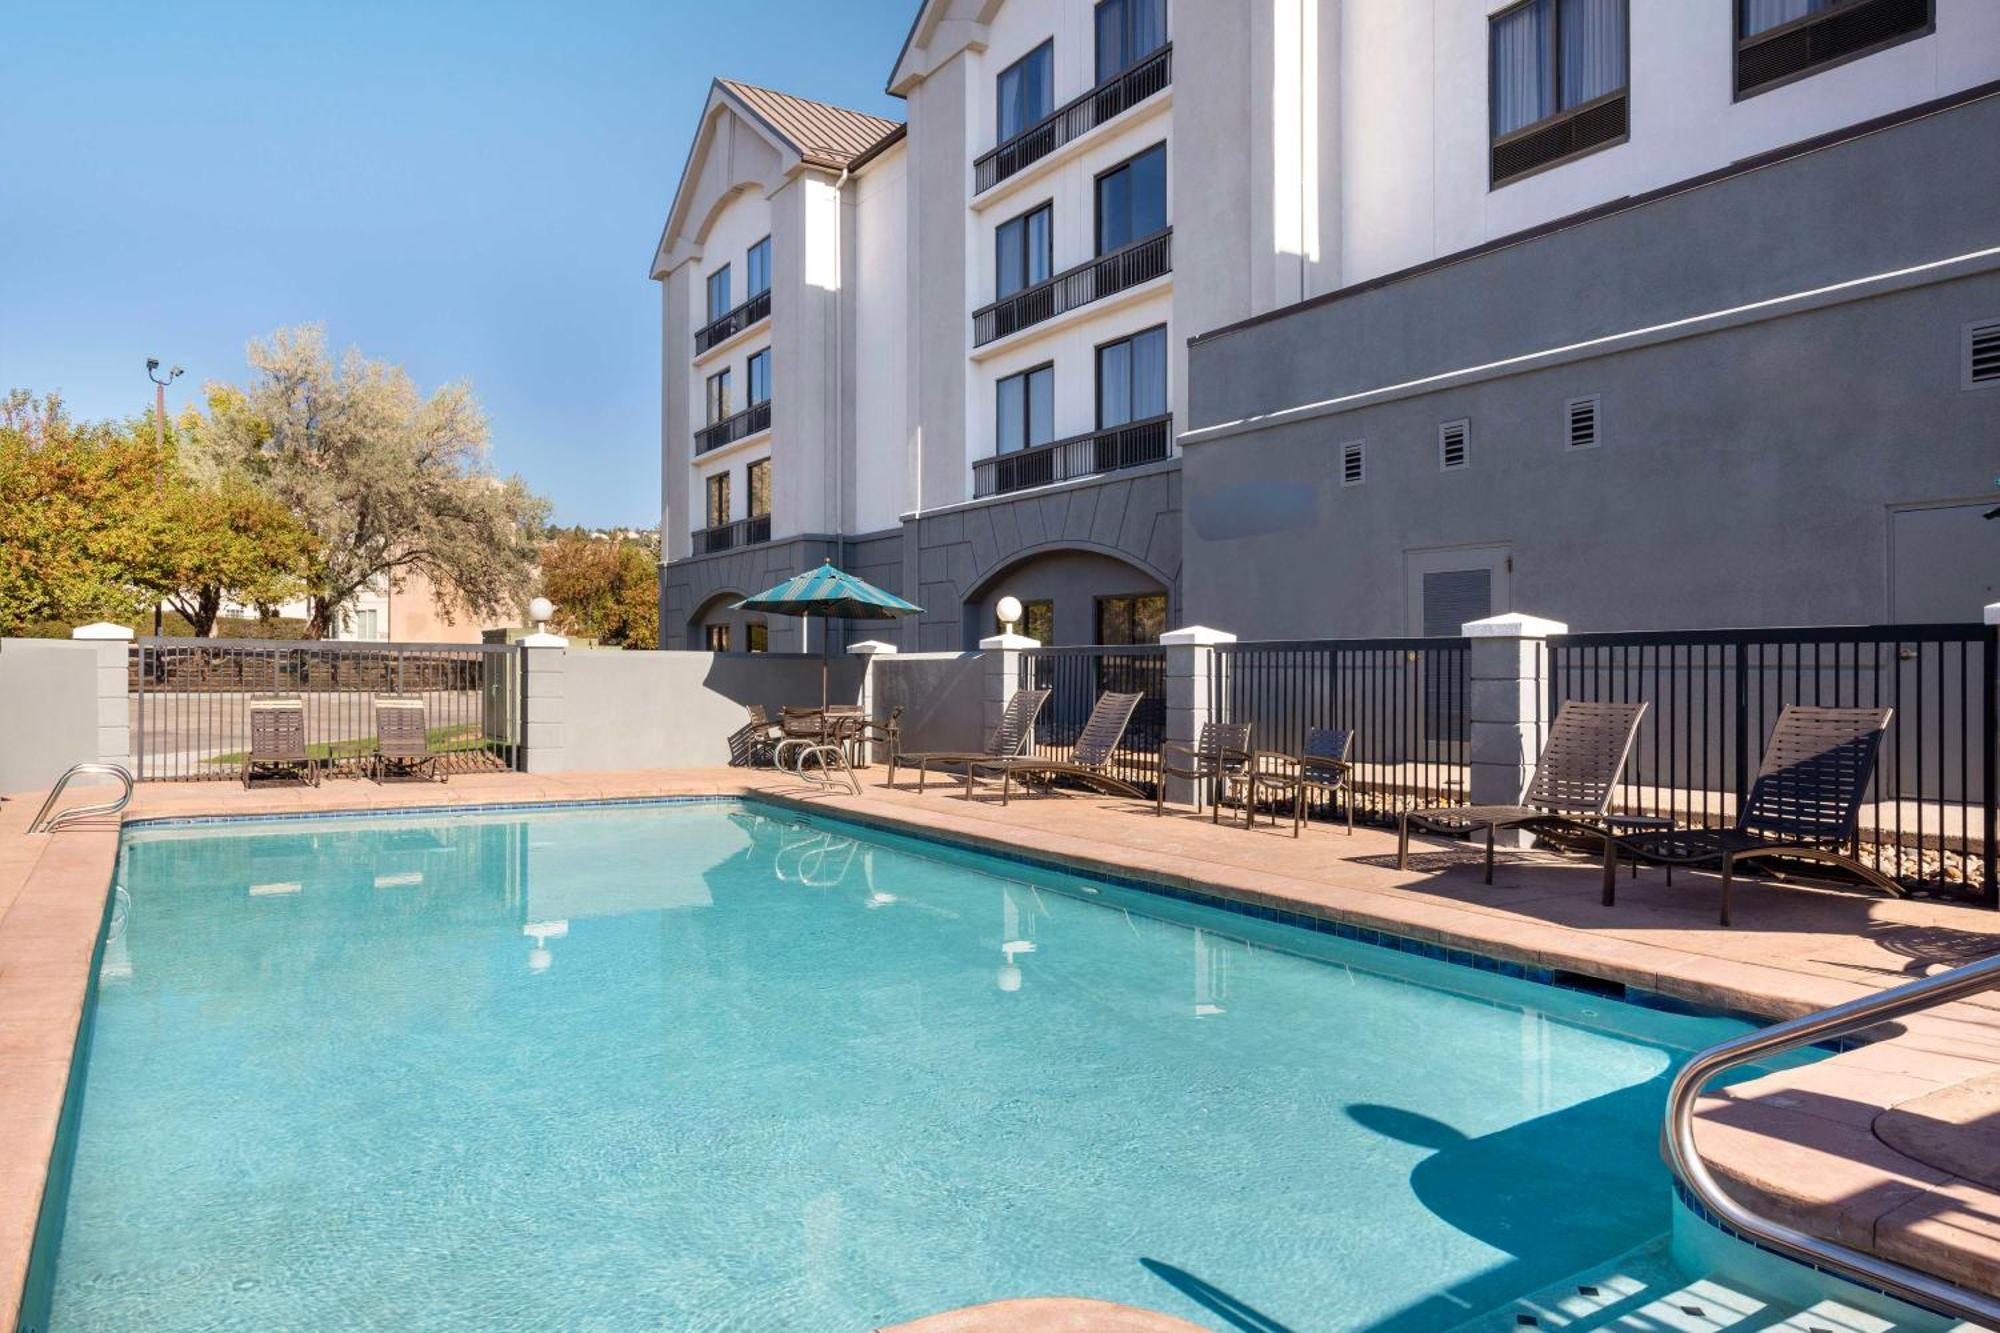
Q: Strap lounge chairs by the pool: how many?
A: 6